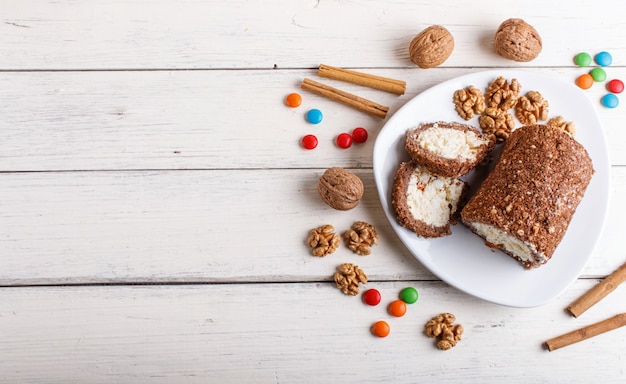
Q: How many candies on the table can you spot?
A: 15